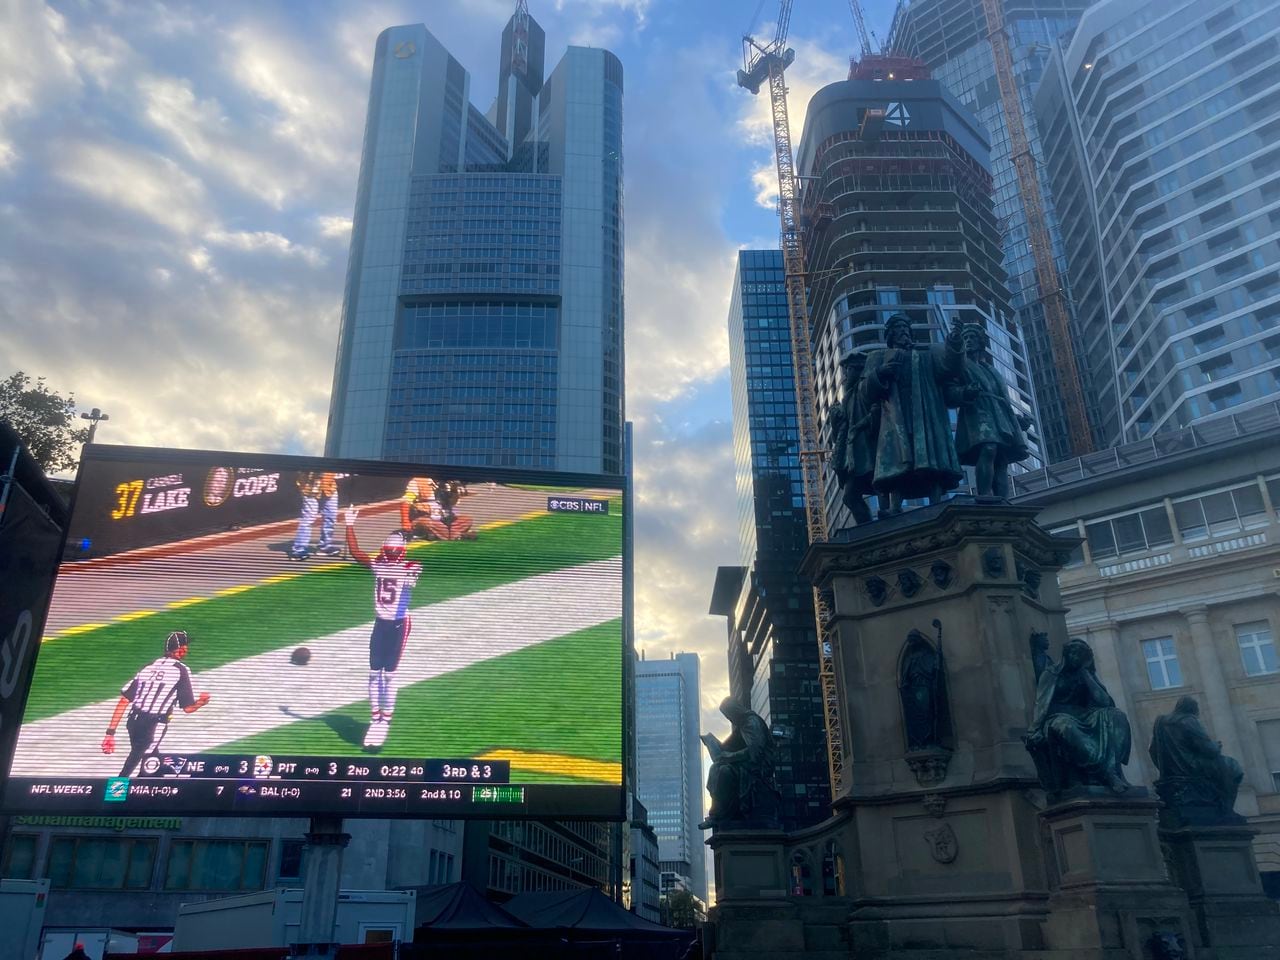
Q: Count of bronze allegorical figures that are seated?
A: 3